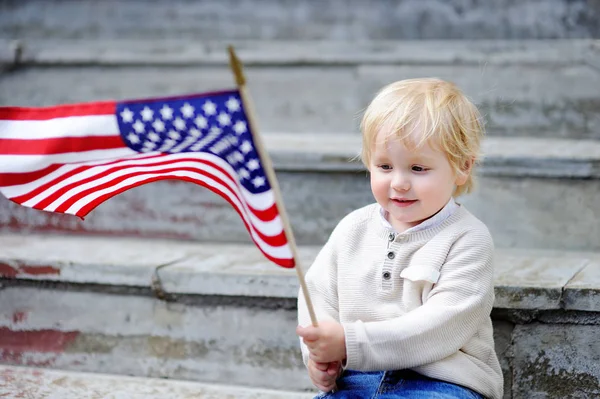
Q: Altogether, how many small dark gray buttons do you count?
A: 3